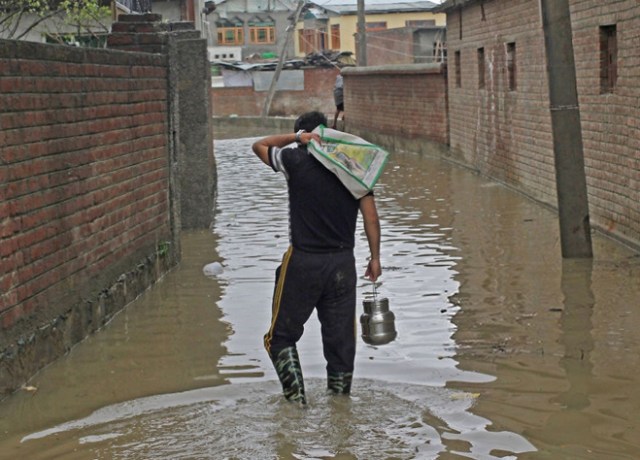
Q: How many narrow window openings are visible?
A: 4